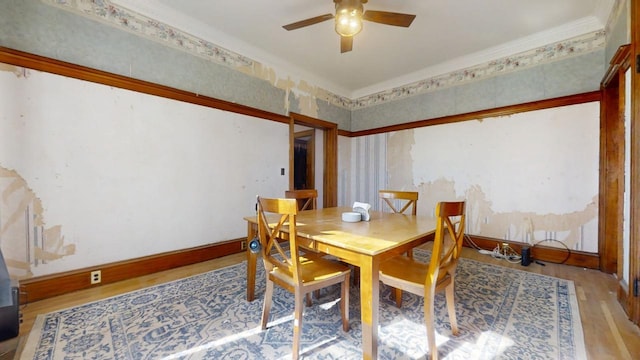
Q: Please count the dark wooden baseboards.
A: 2